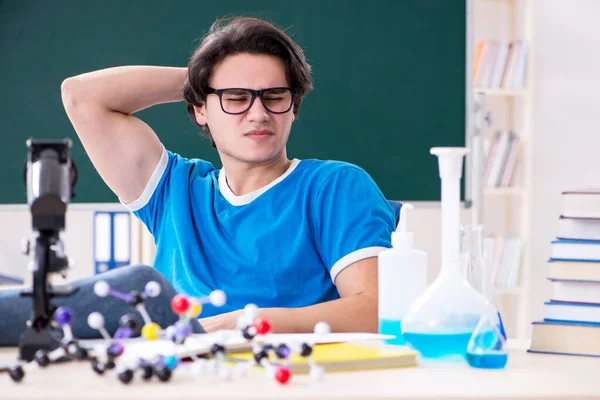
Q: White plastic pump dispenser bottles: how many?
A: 1